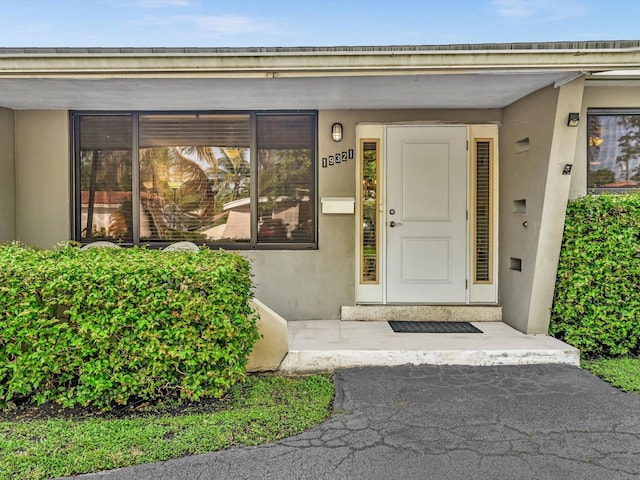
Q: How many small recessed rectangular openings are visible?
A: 3